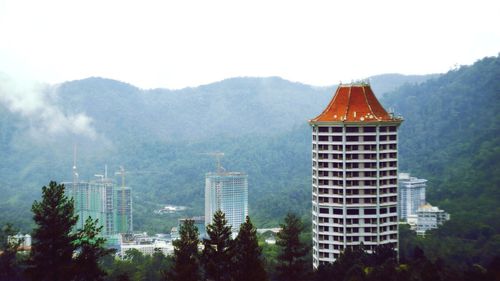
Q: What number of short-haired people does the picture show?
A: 0